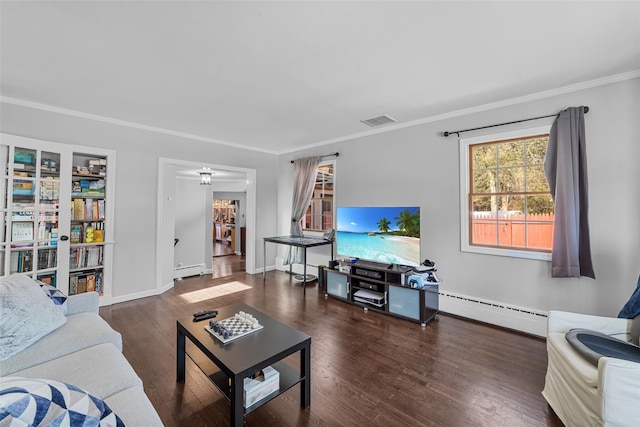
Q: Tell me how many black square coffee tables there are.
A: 1